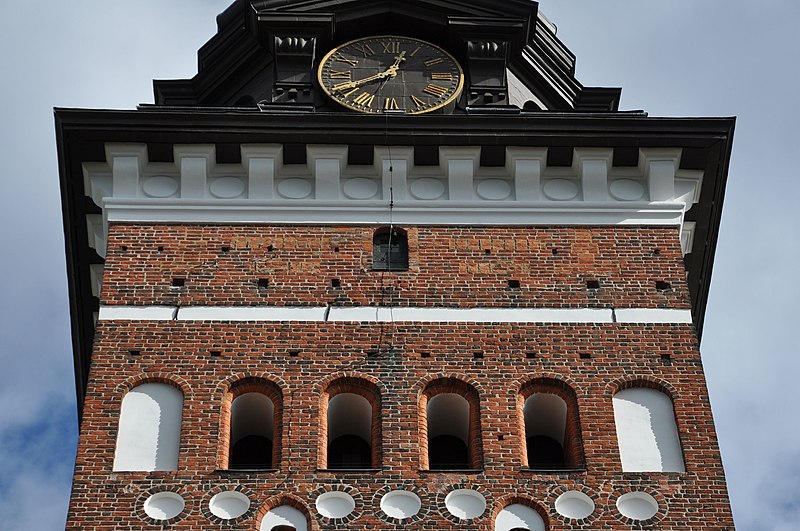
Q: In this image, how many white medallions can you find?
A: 15